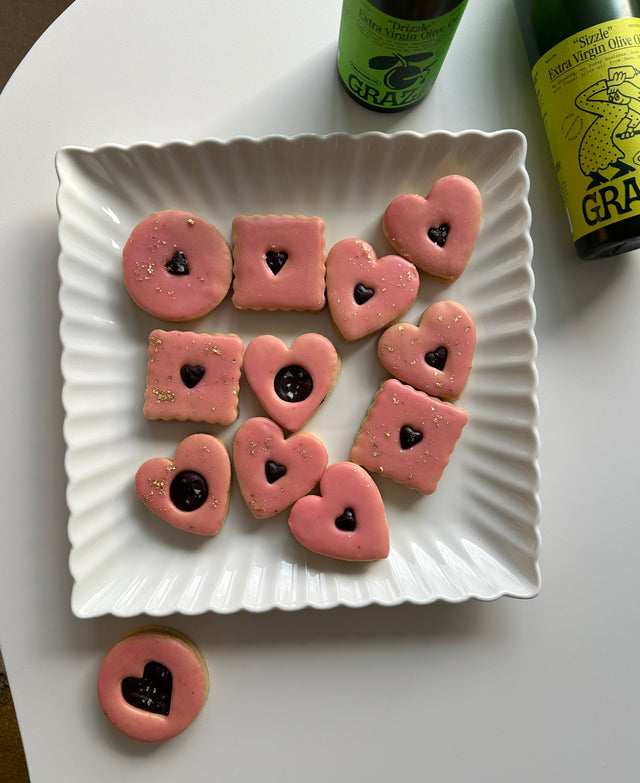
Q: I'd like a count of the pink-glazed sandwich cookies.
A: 12